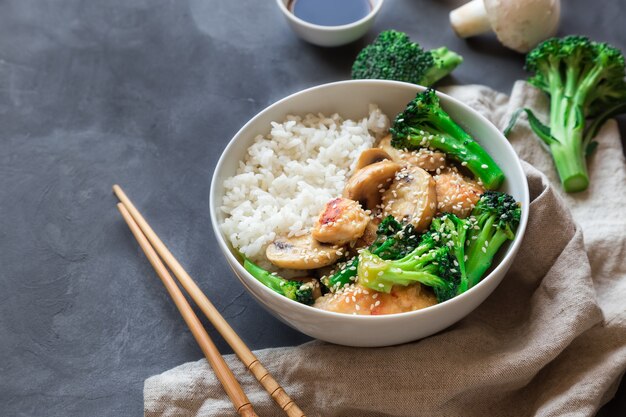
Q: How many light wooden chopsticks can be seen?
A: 2